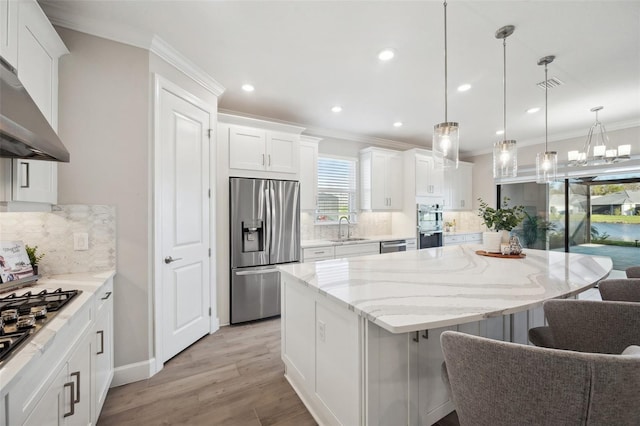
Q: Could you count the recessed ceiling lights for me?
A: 7